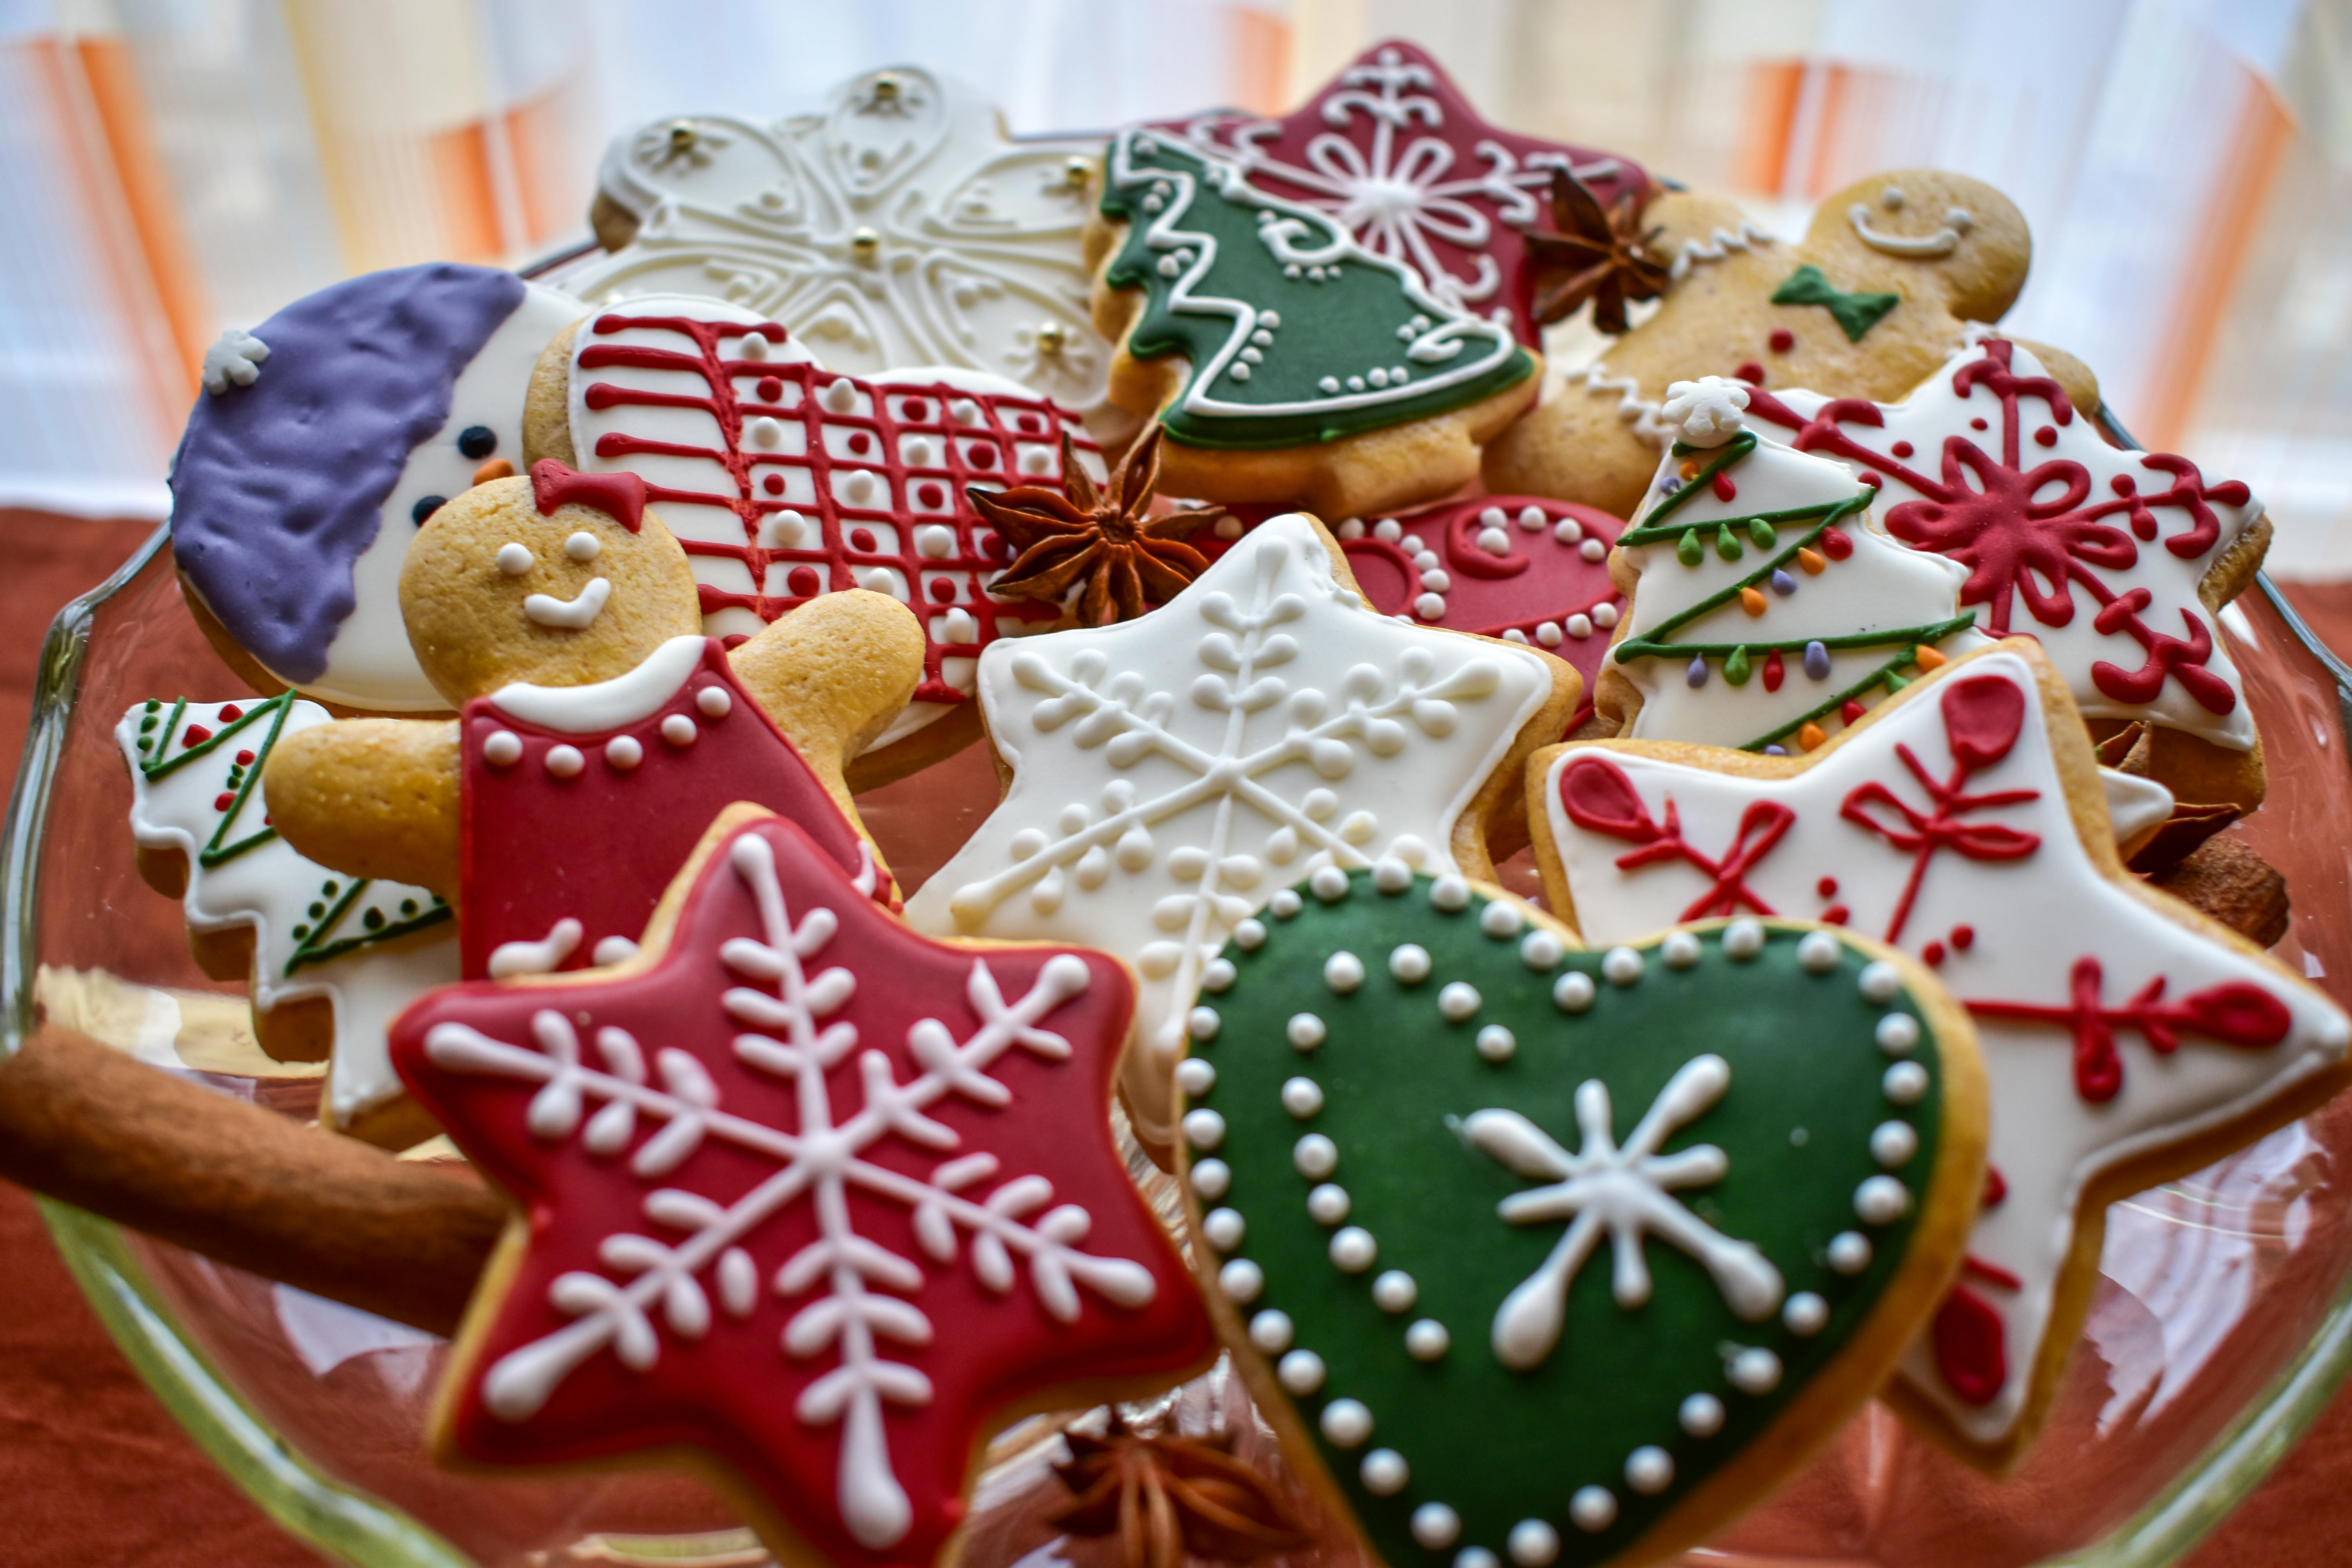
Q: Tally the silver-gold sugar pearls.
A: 5